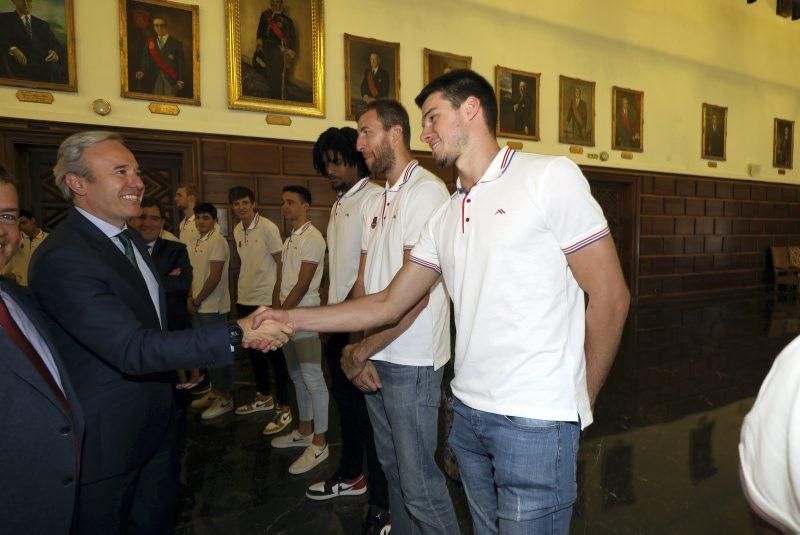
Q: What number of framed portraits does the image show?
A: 10